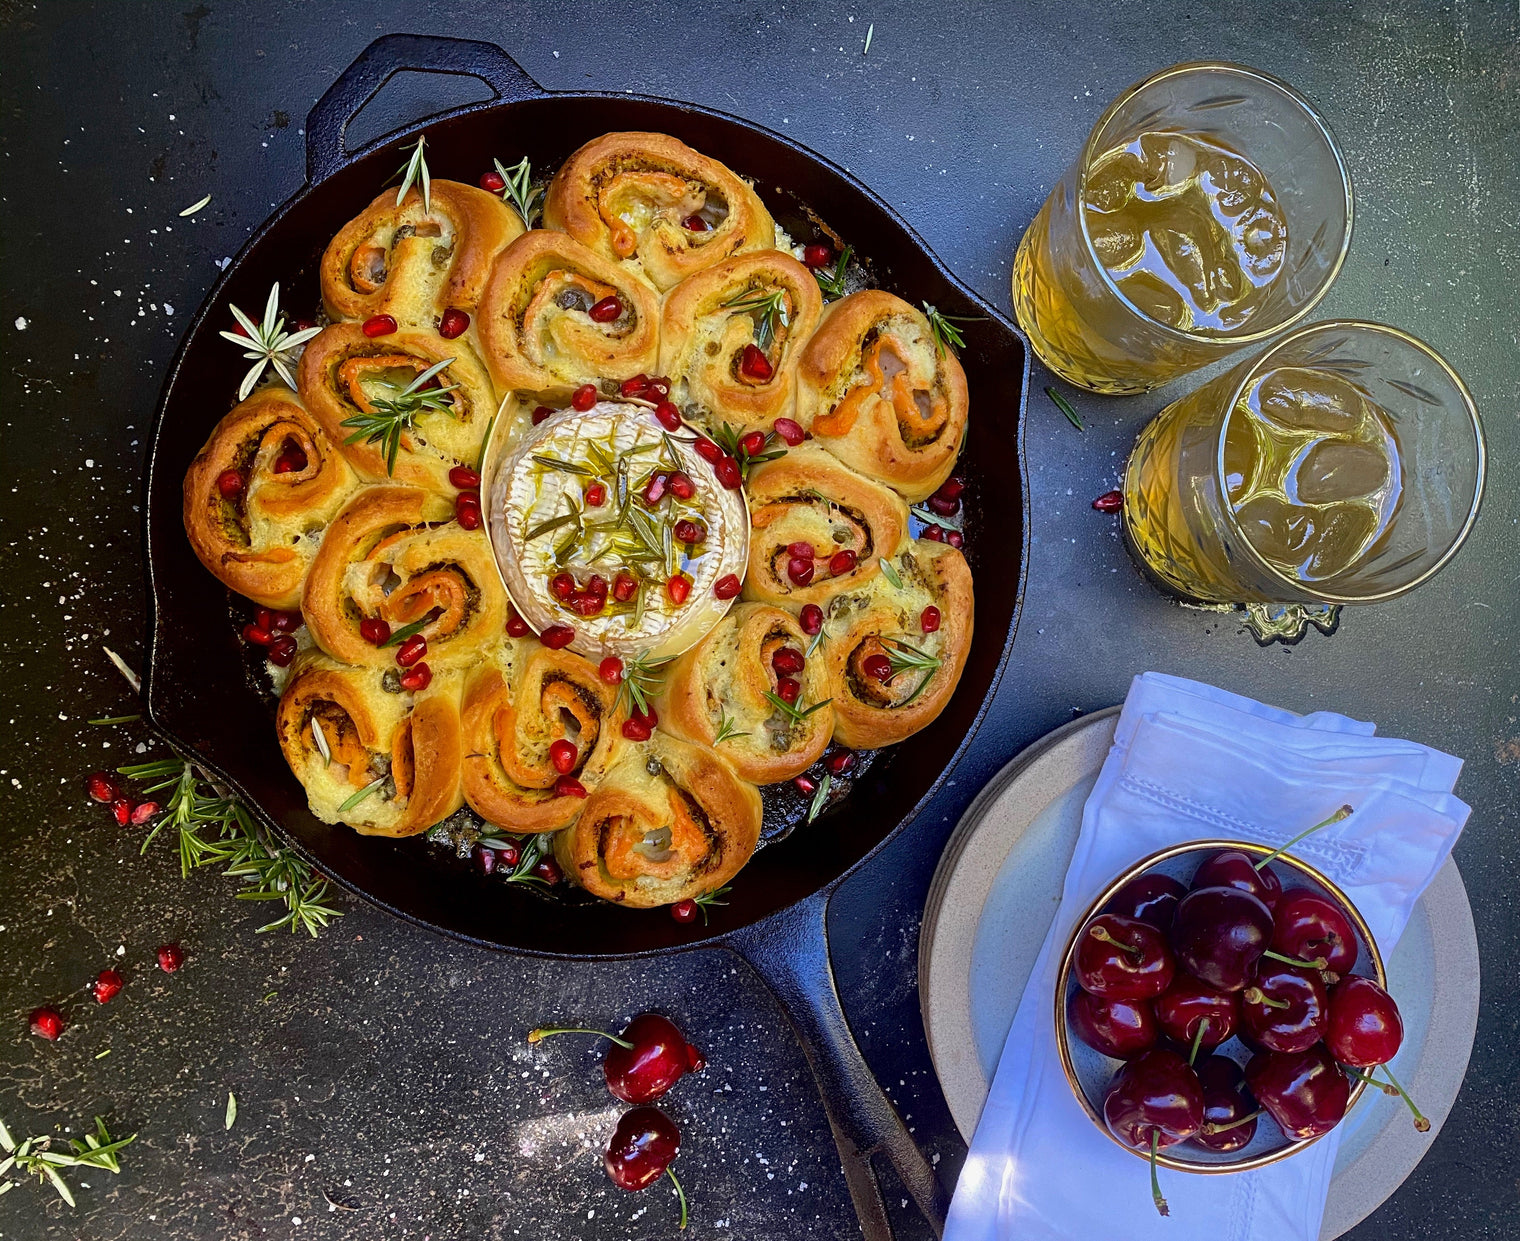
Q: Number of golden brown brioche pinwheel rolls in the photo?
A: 14